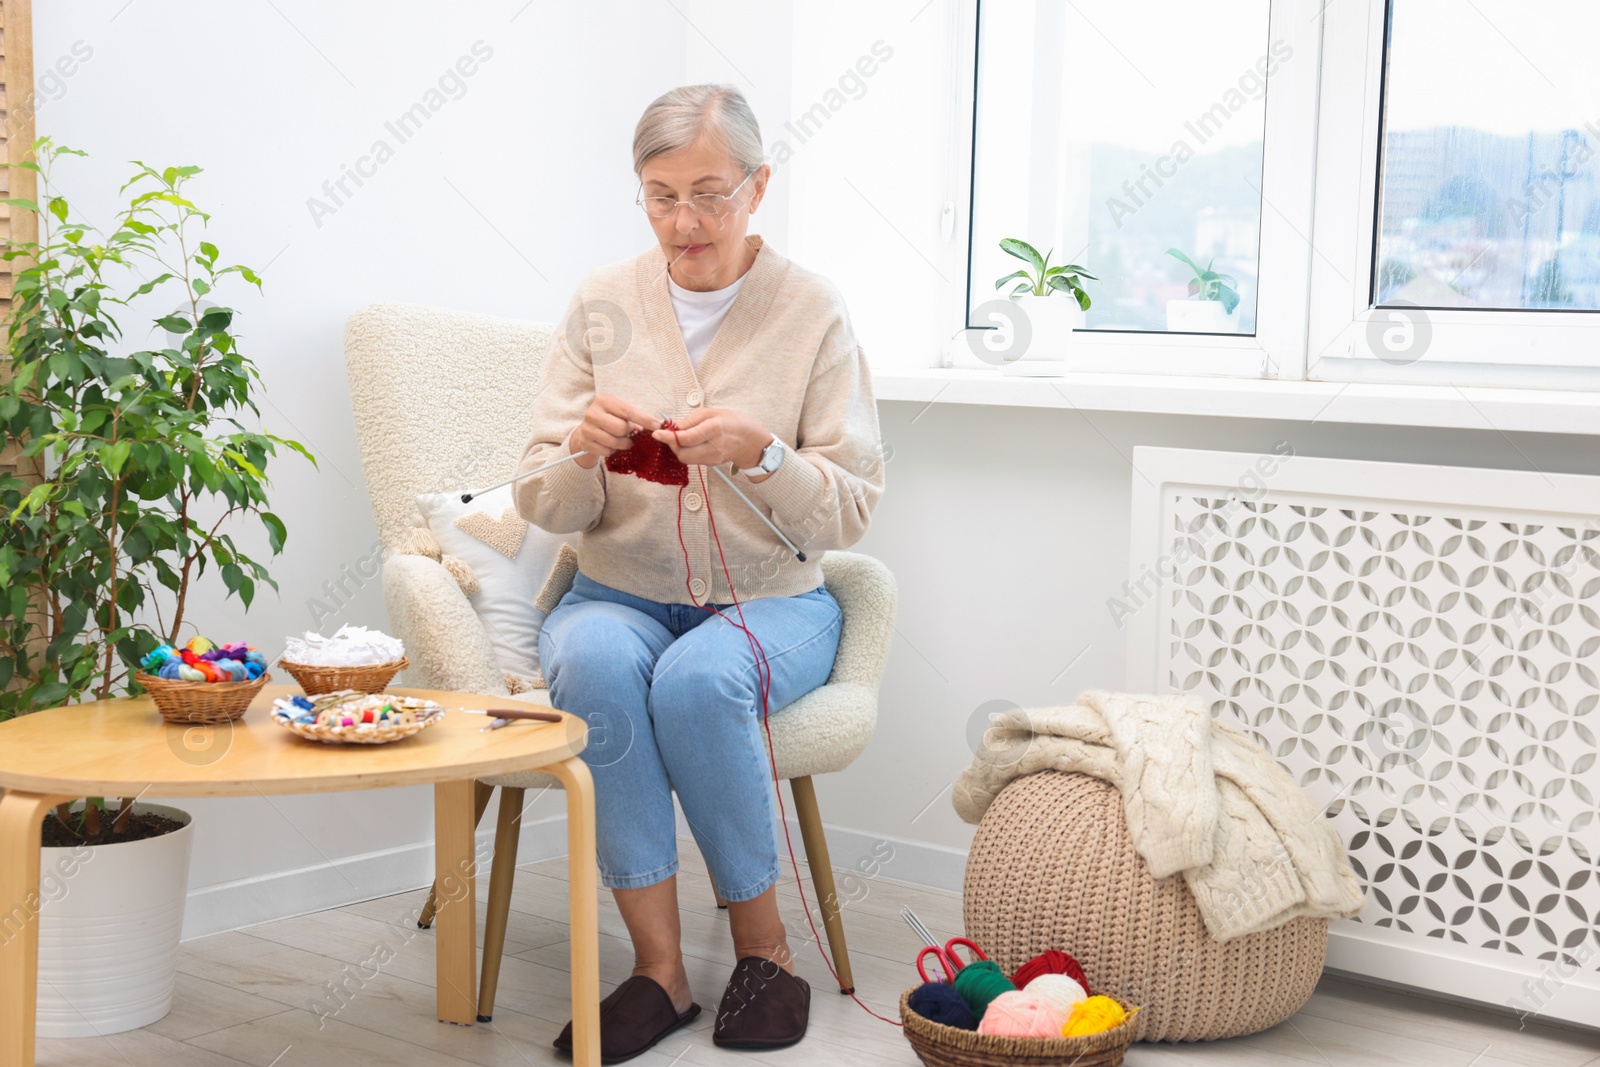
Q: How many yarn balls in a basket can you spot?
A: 6